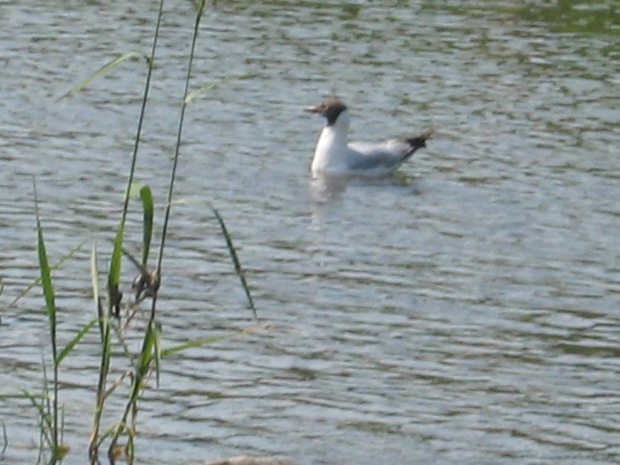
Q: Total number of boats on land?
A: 0